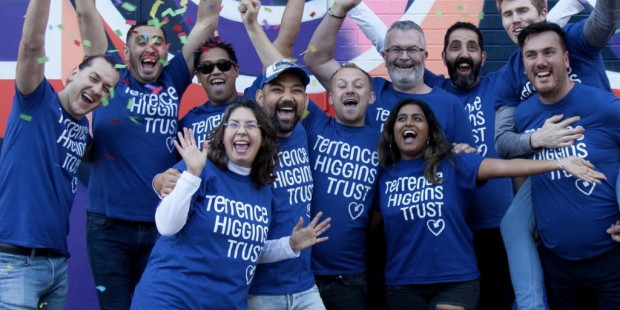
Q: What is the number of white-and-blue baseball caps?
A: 1